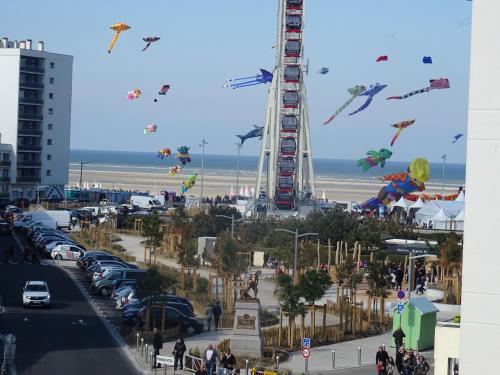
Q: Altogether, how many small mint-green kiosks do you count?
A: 1